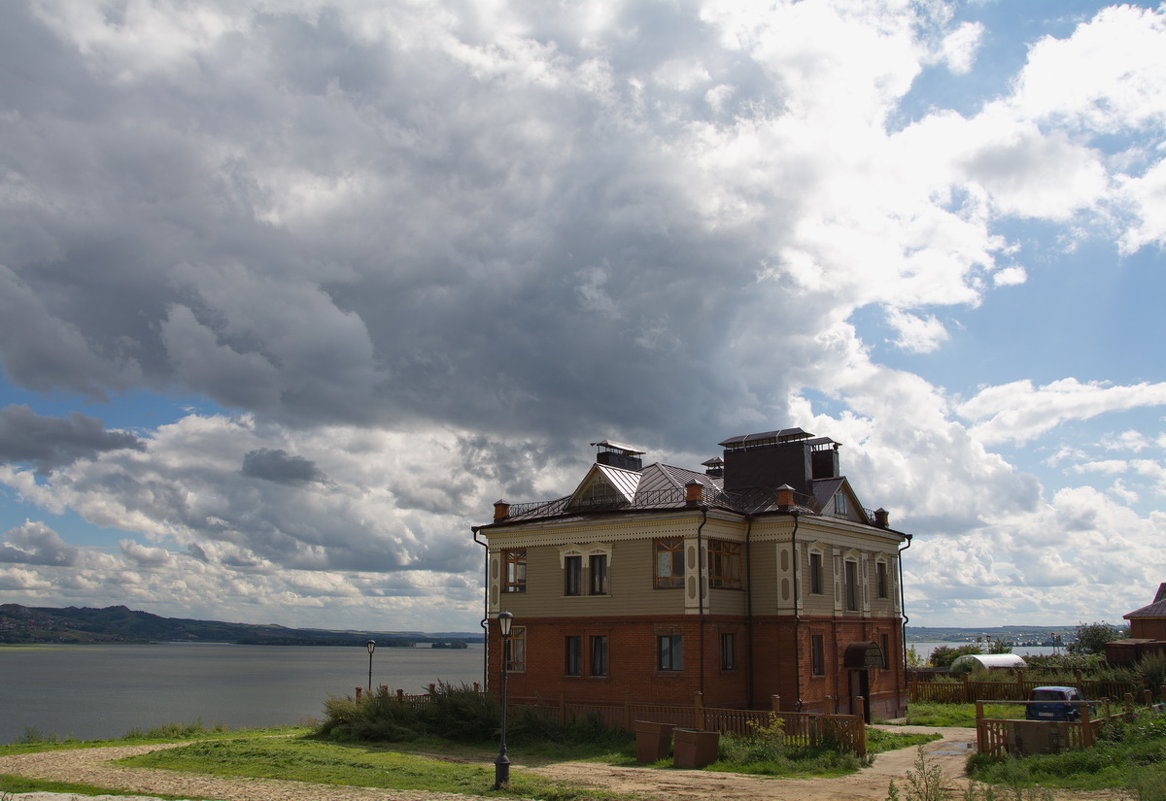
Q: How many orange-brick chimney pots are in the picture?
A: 4